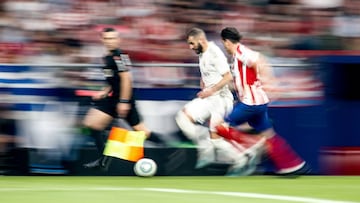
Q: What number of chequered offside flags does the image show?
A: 1